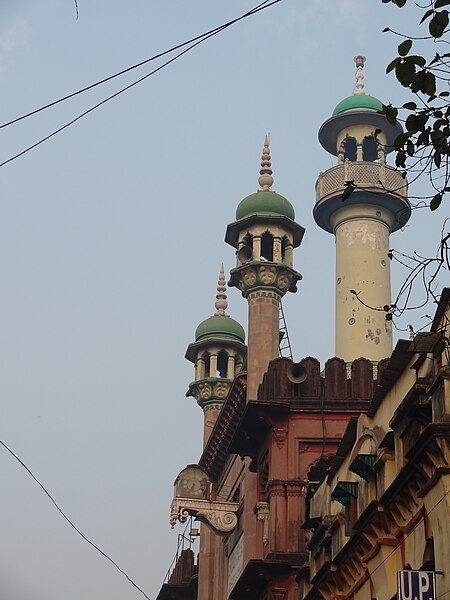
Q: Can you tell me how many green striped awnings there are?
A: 2